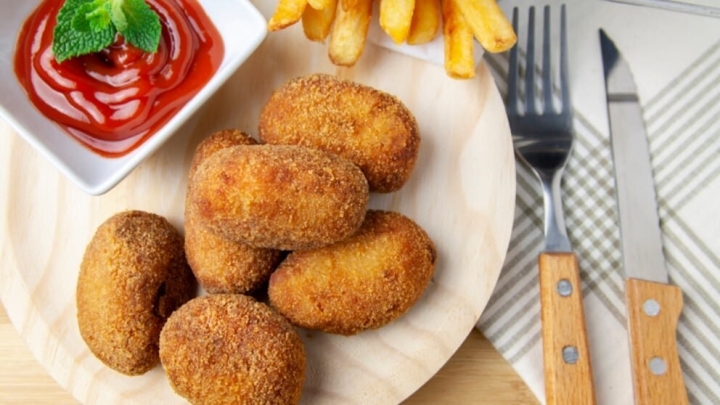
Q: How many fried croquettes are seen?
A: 6